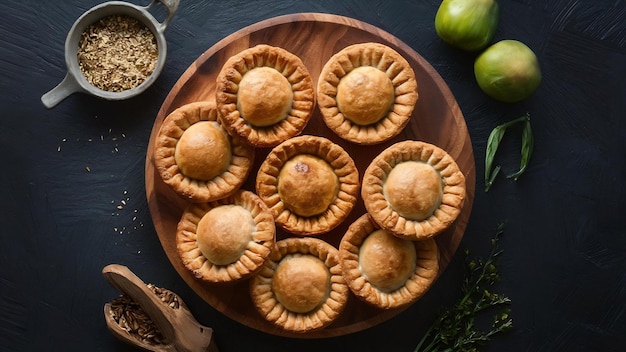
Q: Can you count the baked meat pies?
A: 8